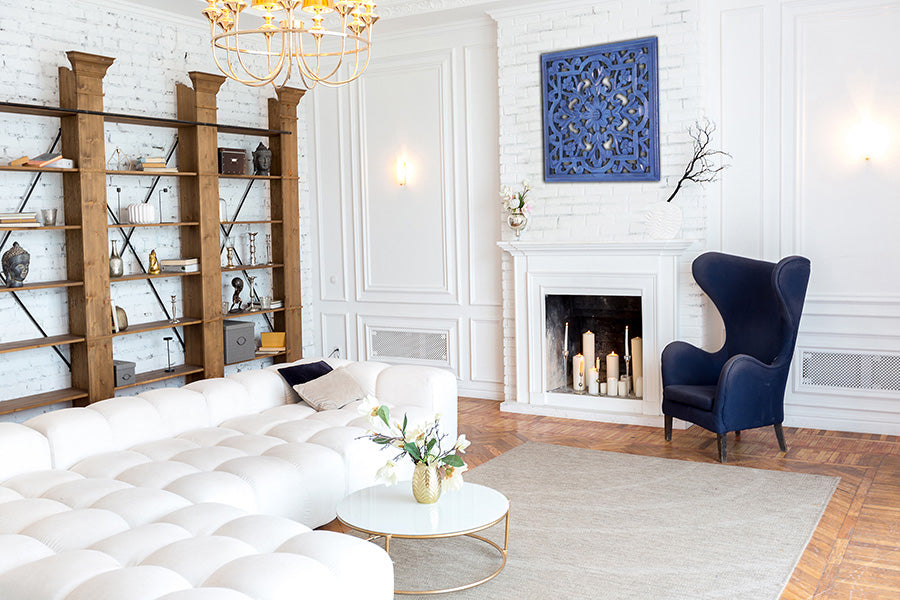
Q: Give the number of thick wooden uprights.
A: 3